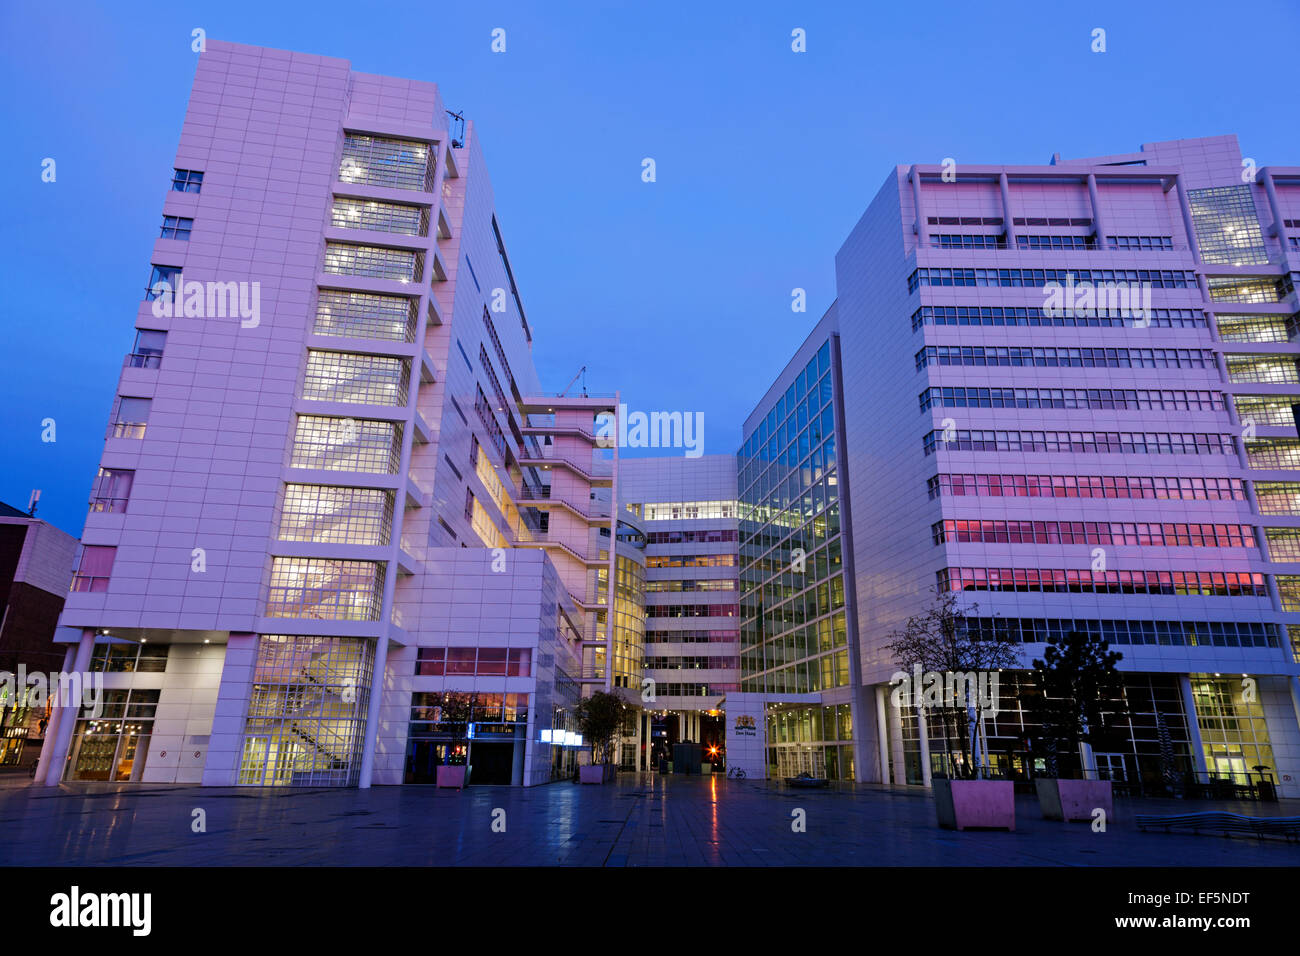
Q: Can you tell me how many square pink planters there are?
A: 4